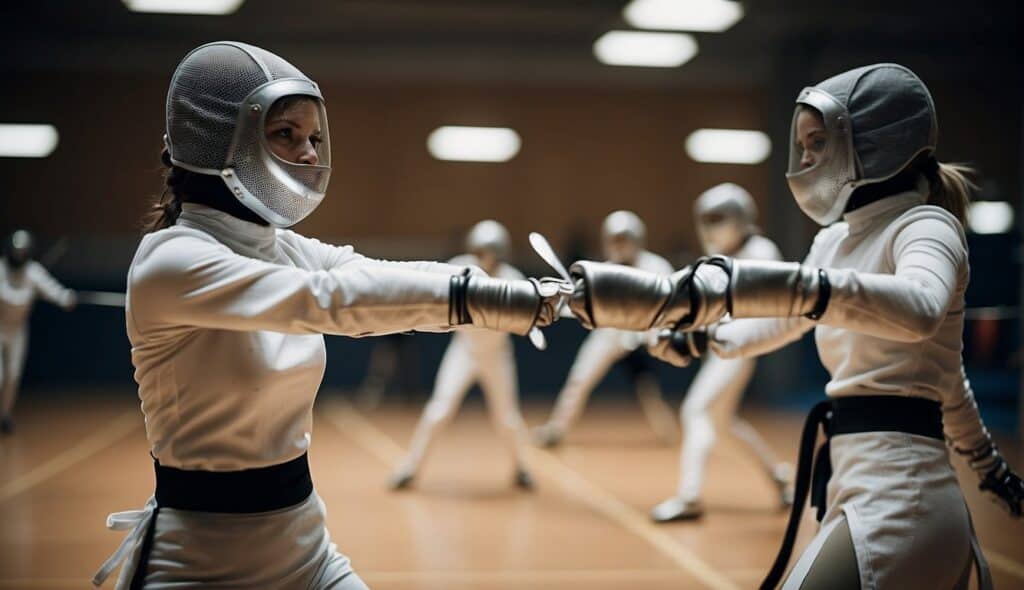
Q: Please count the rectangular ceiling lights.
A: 7